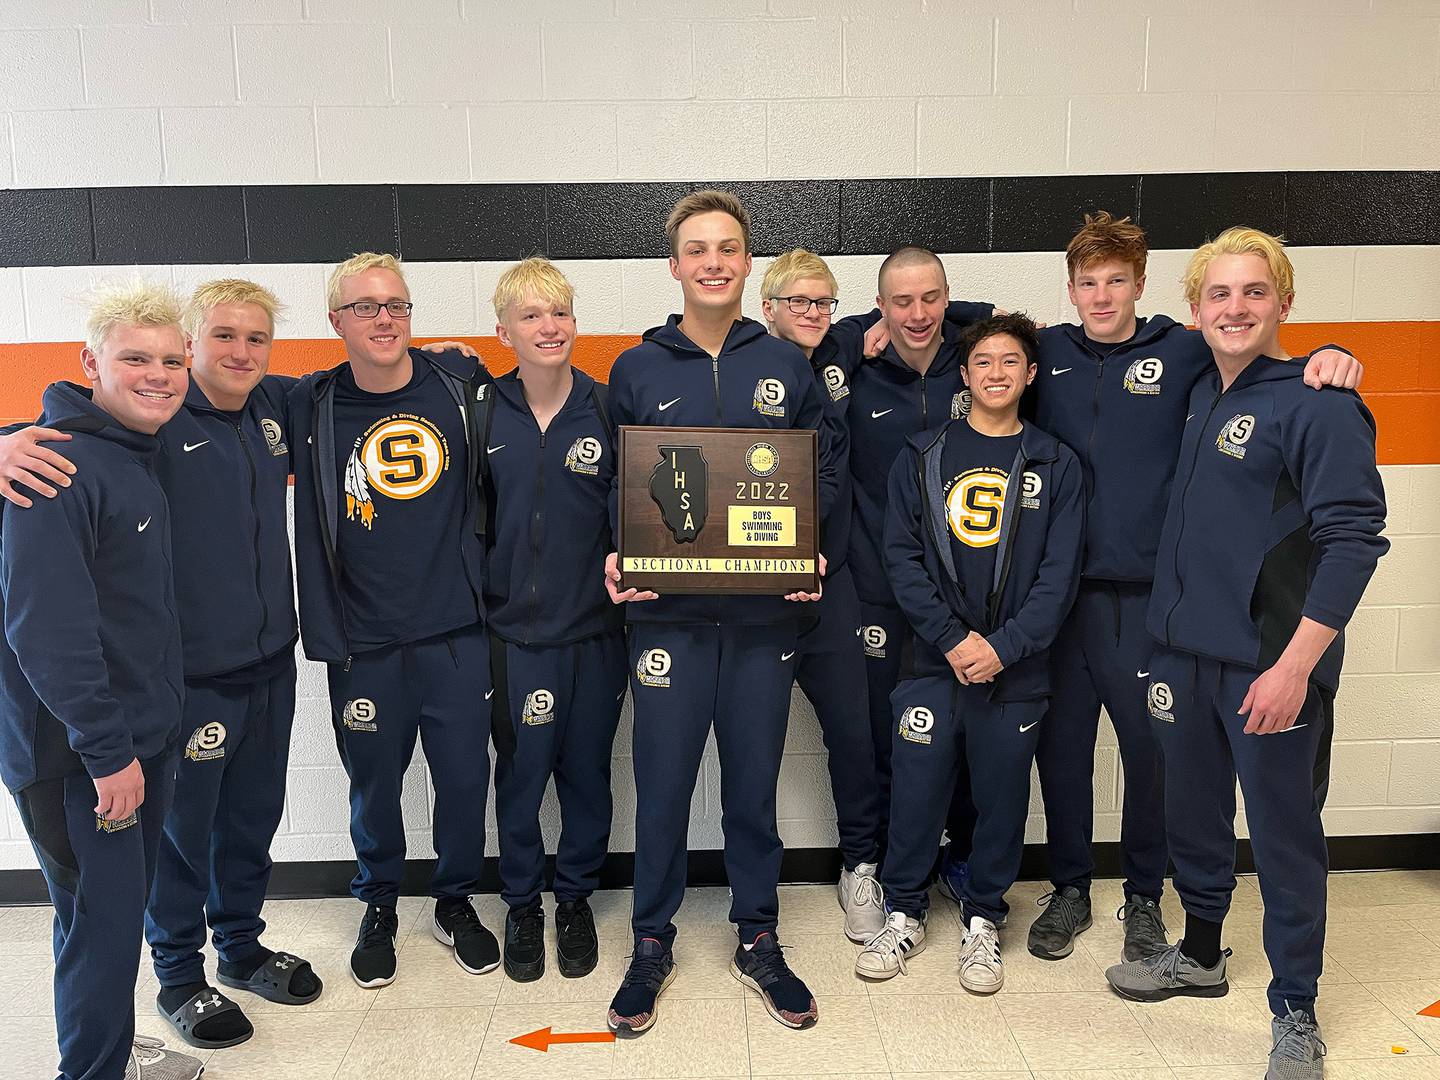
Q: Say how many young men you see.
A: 10